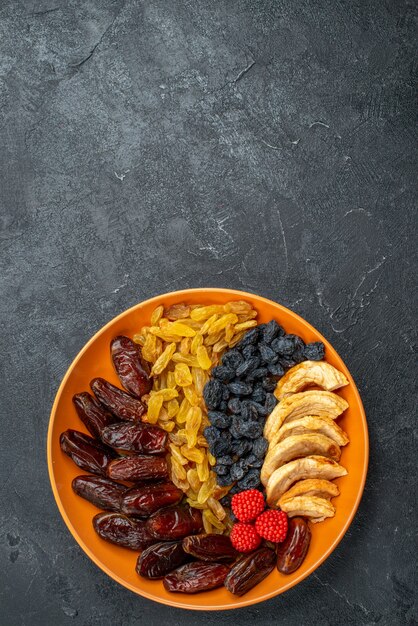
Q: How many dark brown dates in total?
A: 15